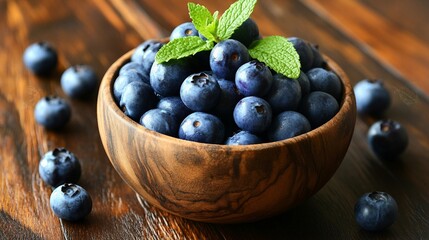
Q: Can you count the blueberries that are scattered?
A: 8